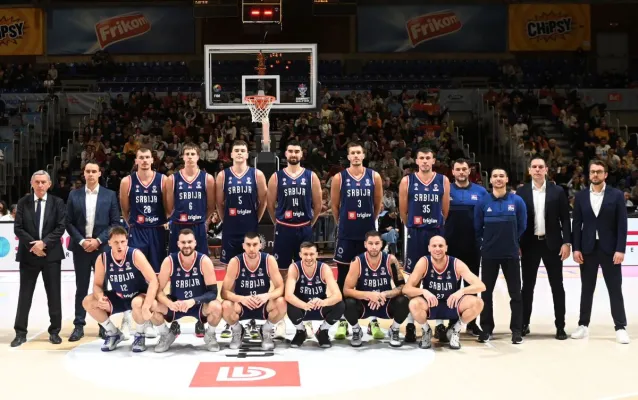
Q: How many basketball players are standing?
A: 6